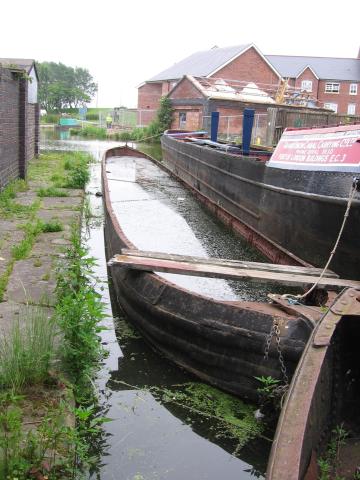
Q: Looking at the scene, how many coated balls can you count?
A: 0